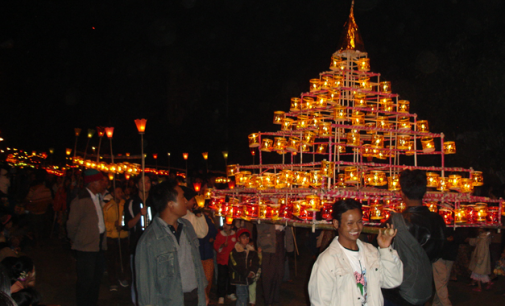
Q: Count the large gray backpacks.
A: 1